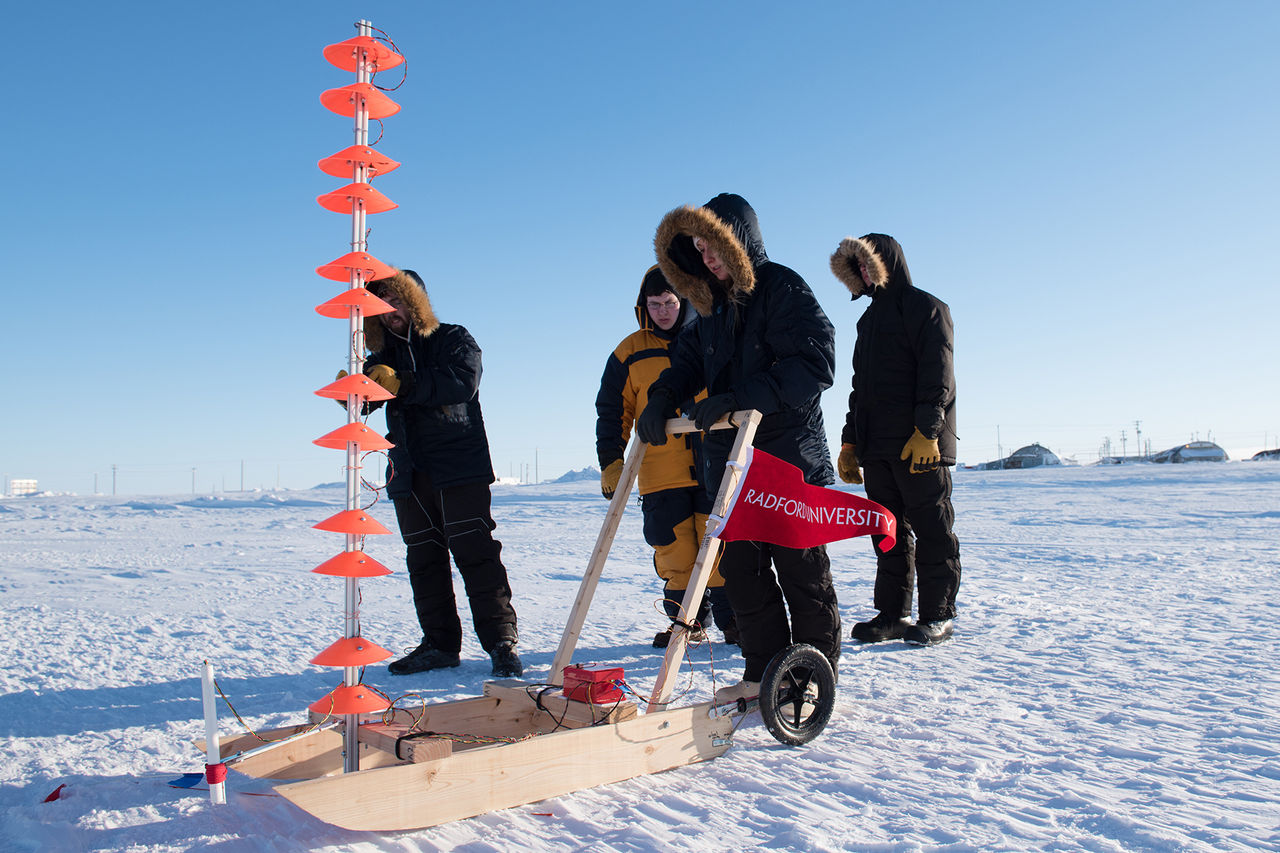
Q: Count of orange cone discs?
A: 12